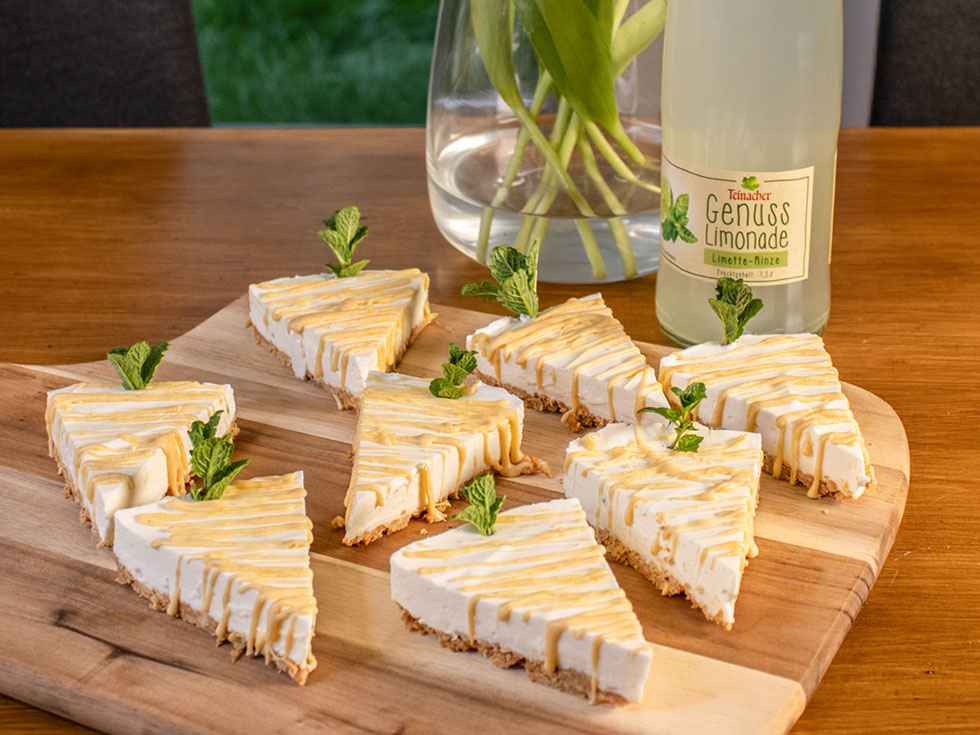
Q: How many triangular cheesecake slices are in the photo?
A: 8